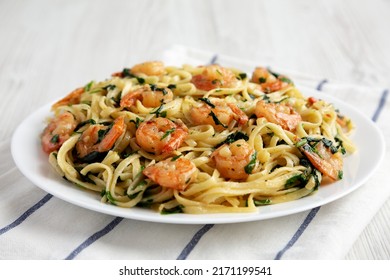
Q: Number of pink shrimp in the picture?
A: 13